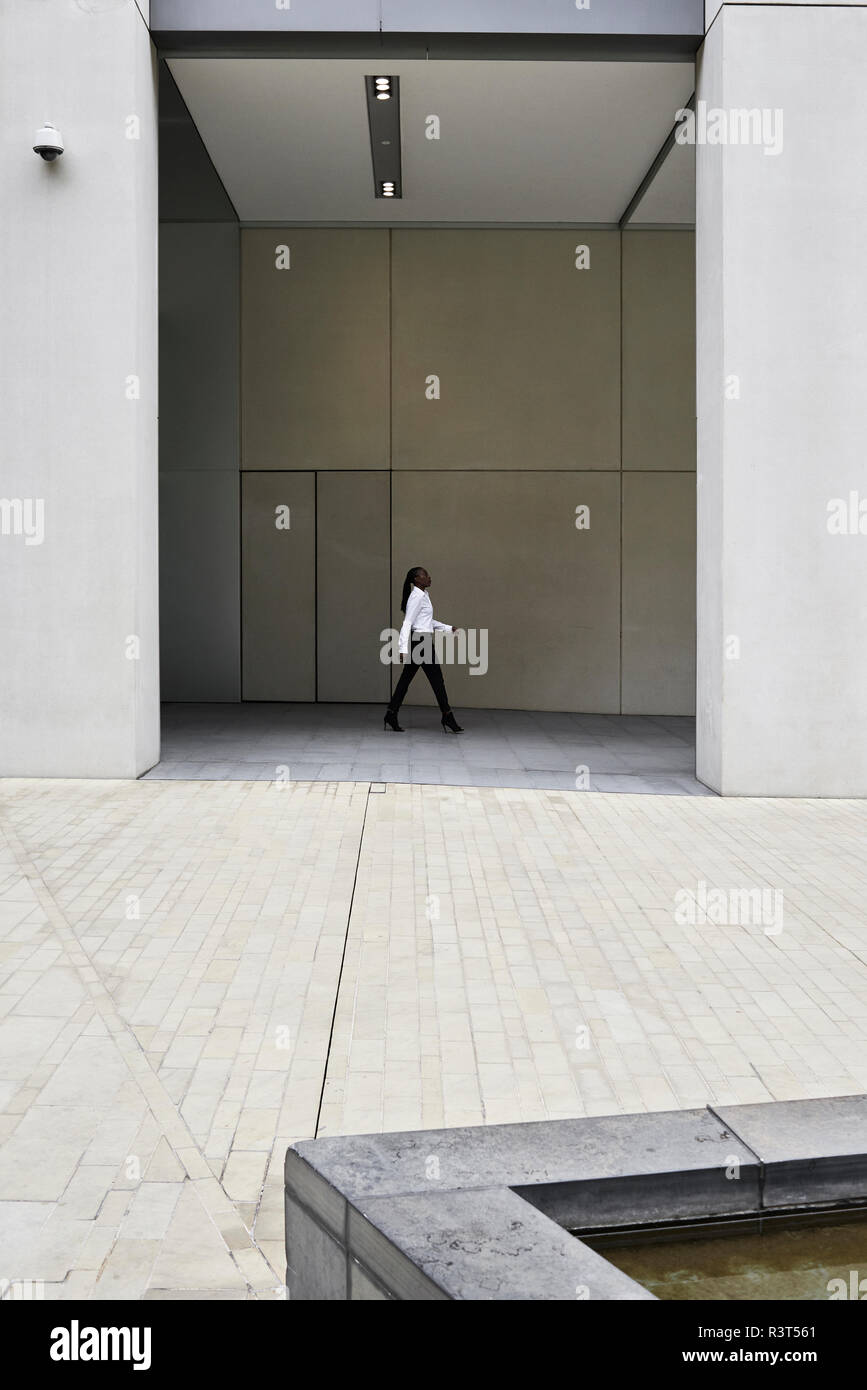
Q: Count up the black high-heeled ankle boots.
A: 2